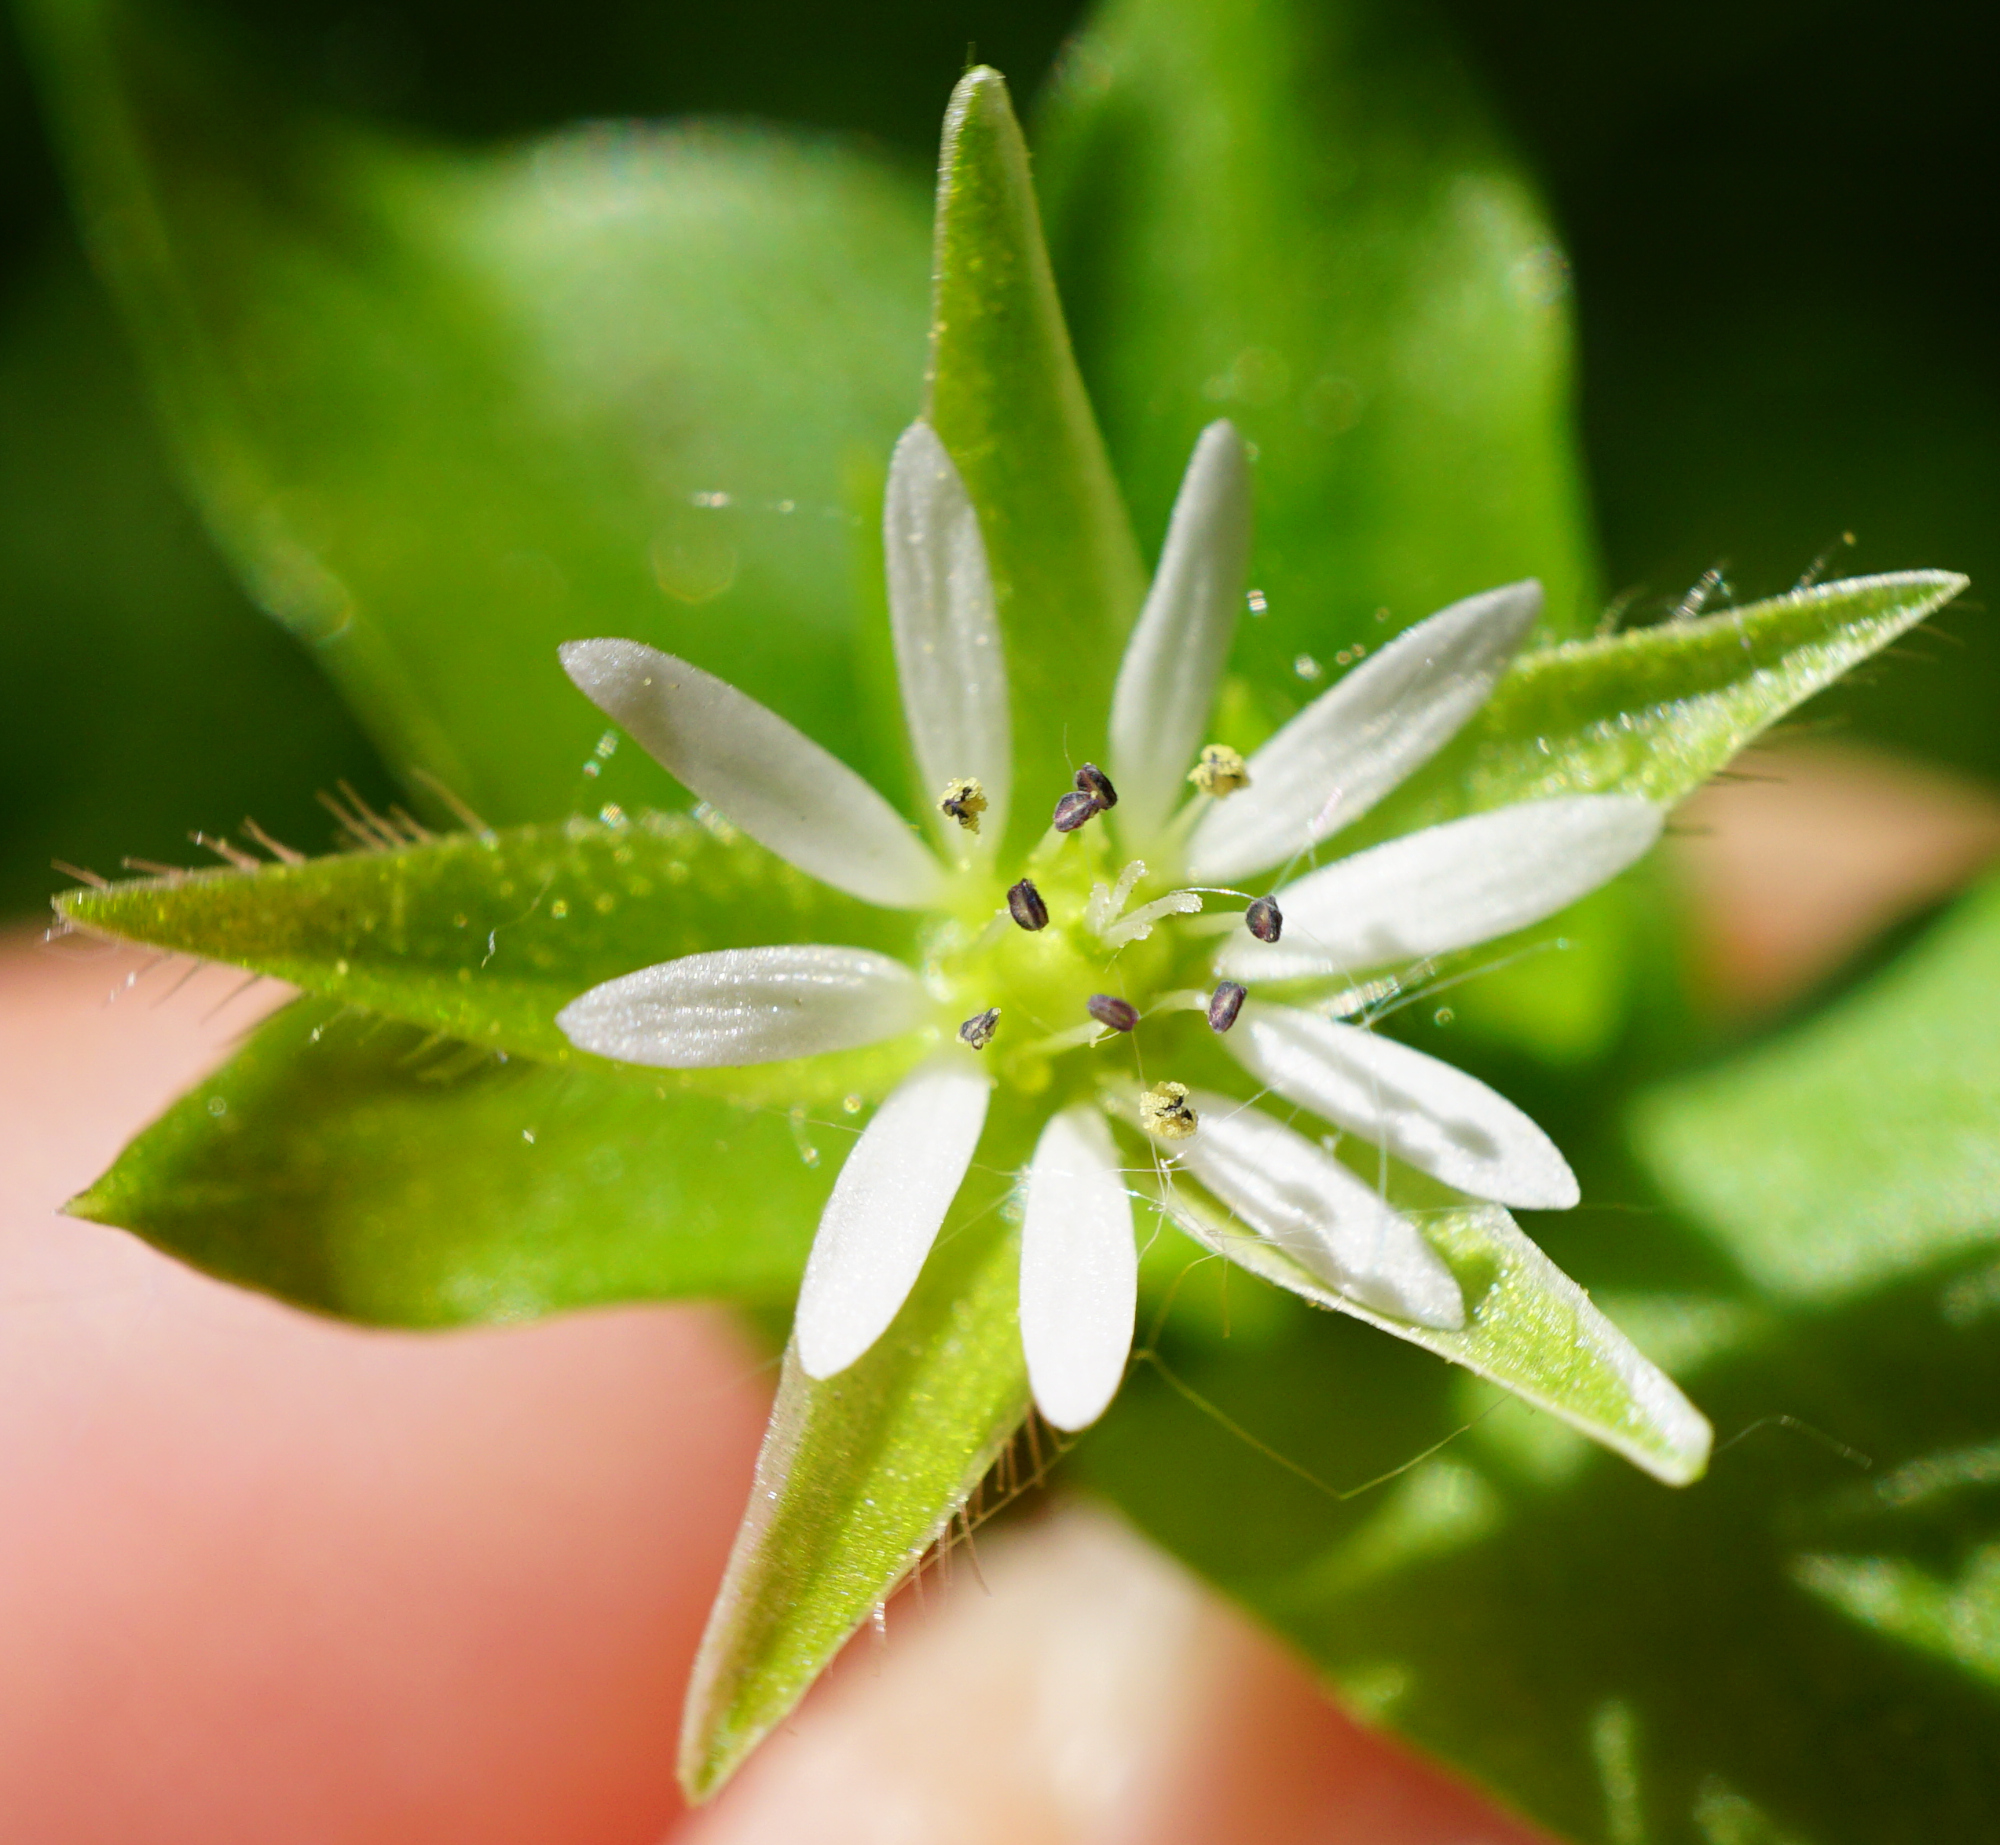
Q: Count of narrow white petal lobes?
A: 10